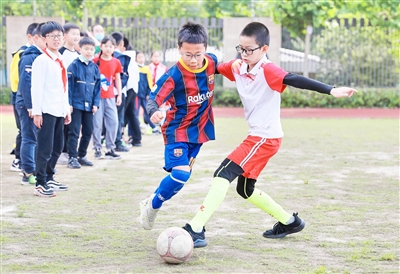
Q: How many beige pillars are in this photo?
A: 2